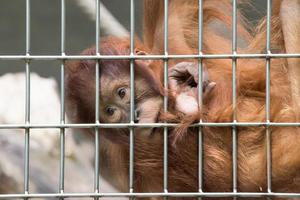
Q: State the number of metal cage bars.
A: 11